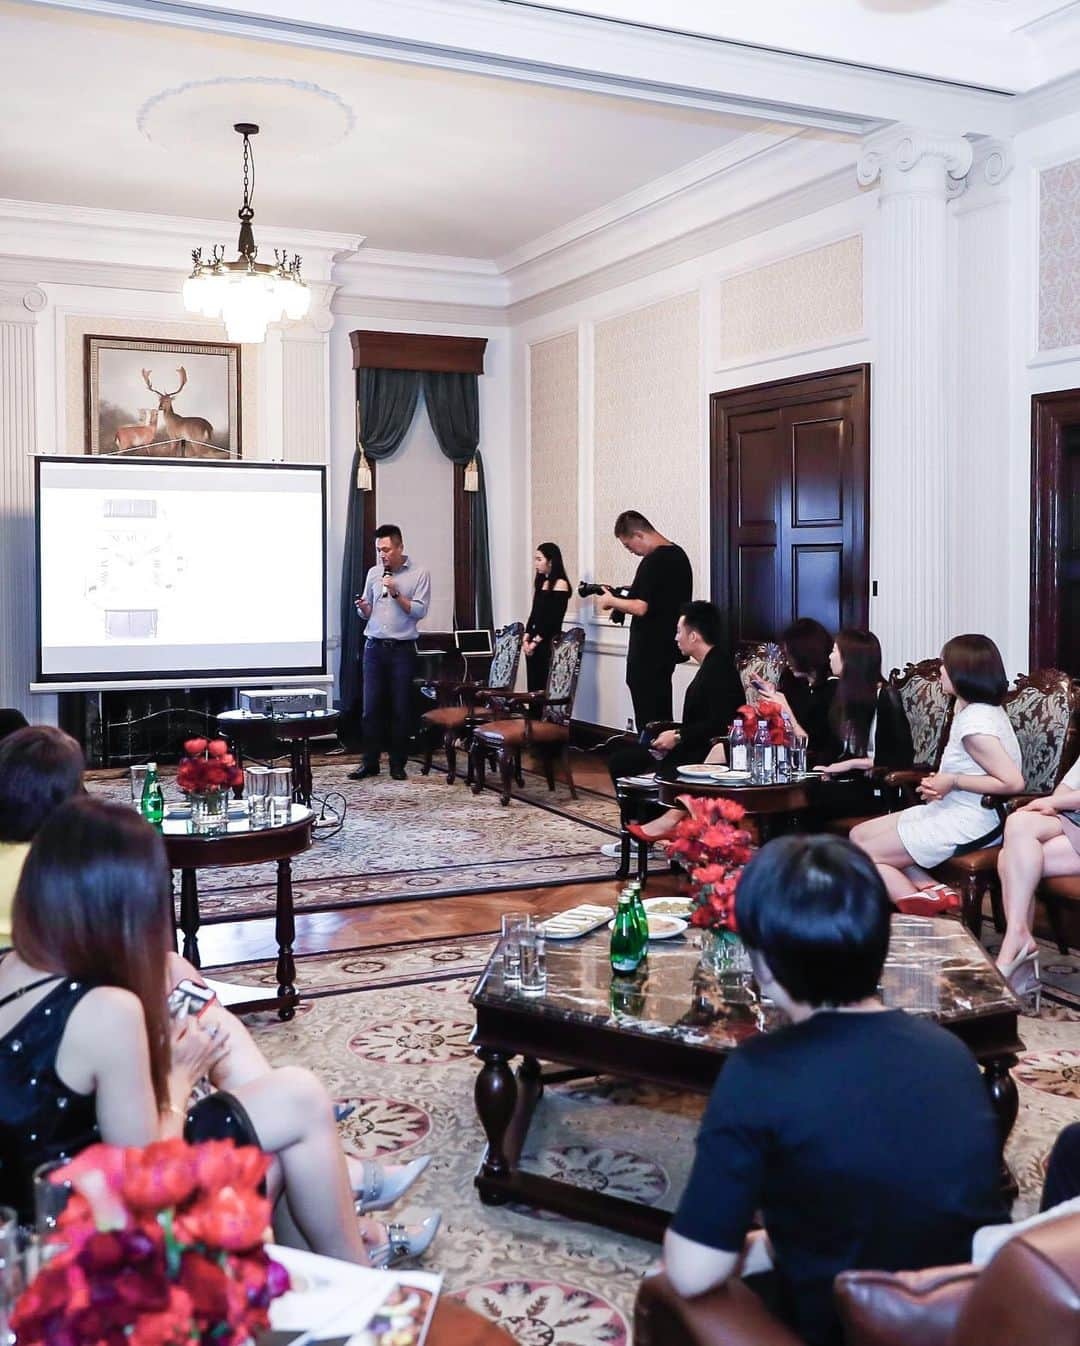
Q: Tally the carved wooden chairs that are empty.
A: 2